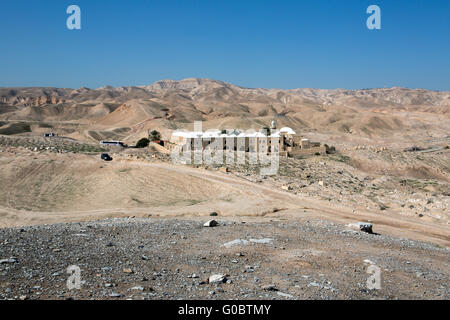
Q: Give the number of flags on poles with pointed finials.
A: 0